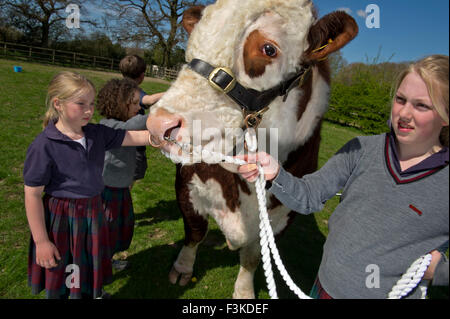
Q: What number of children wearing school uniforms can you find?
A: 4